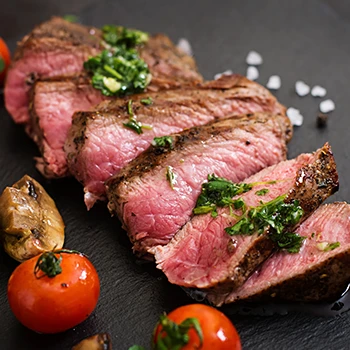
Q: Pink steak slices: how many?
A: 6